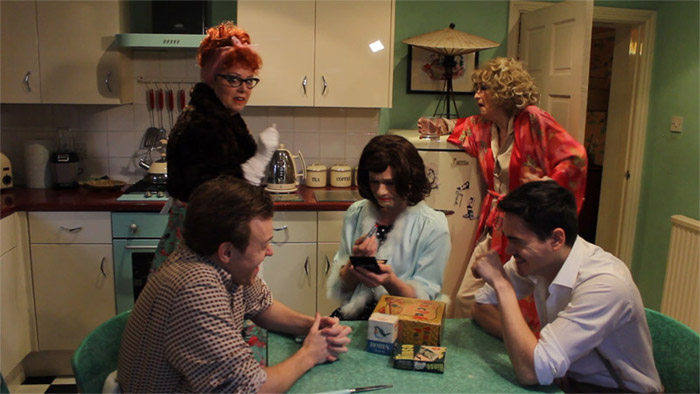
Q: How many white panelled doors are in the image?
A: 1